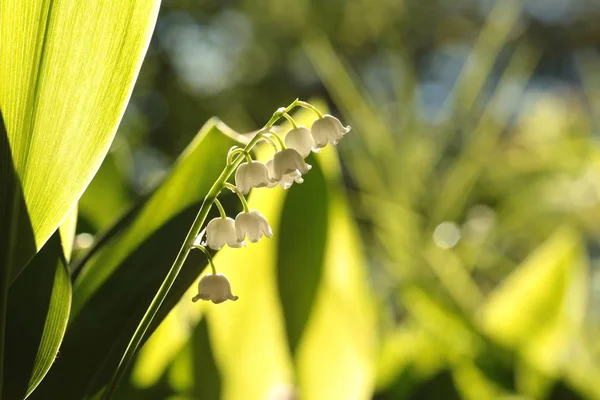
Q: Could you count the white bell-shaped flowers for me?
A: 8